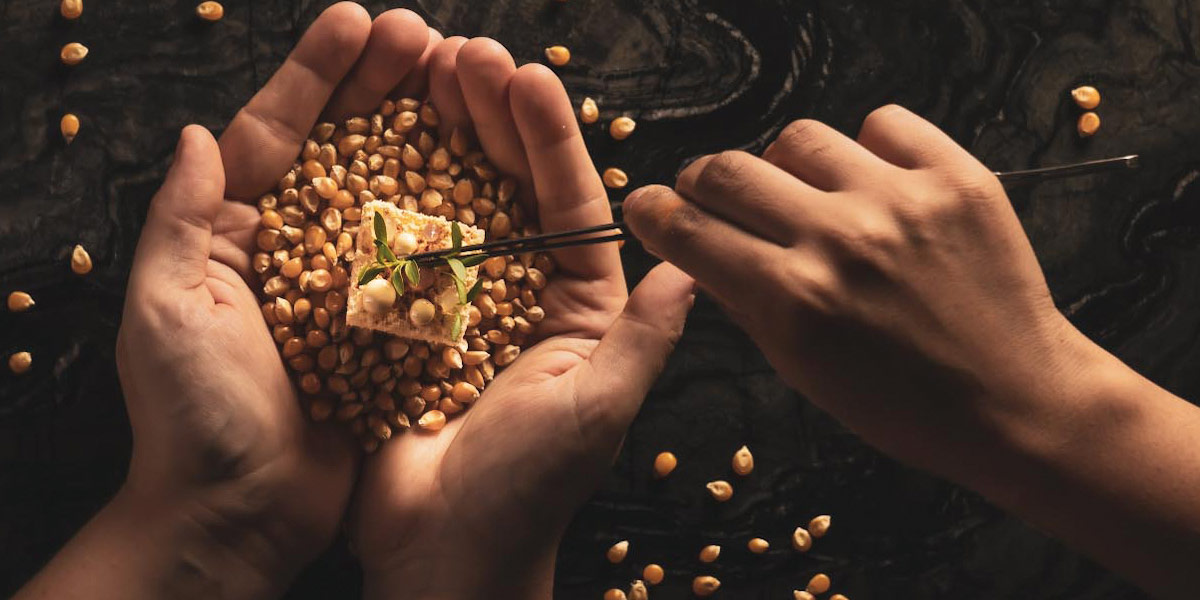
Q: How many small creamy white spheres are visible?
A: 3